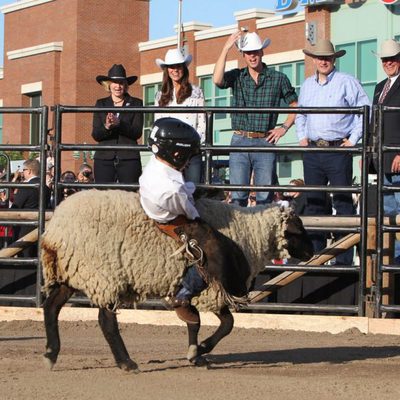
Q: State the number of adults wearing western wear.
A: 5